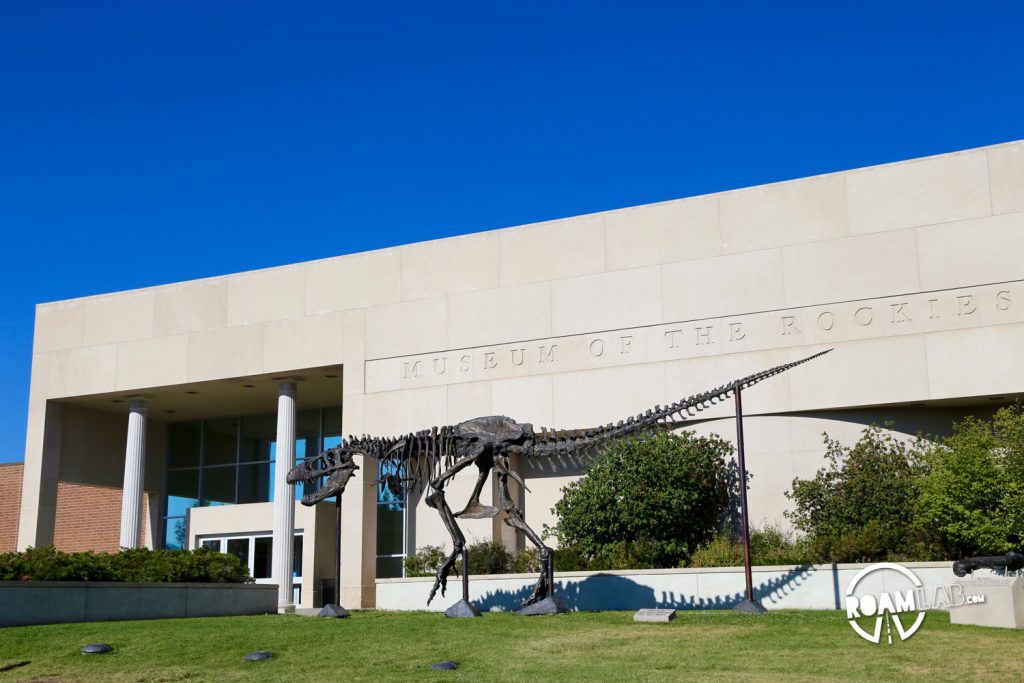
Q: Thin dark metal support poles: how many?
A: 4